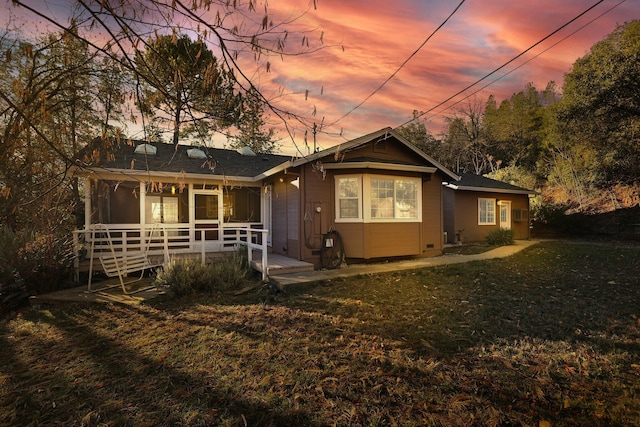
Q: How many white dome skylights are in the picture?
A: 3